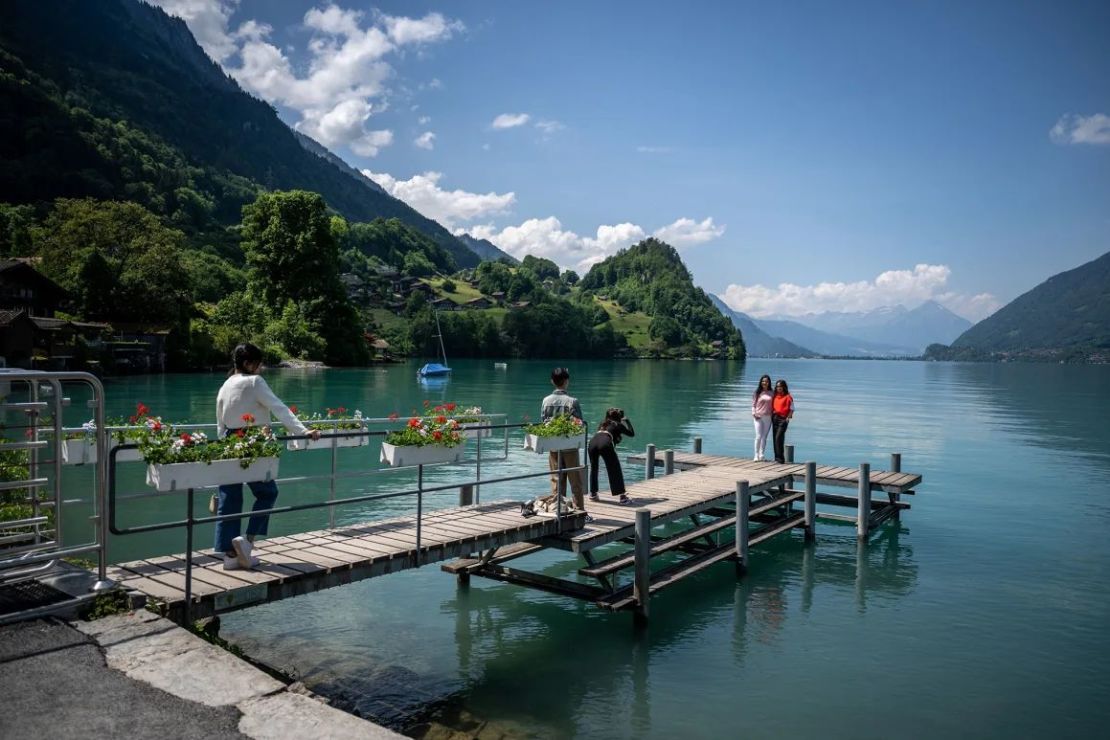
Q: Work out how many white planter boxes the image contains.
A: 6